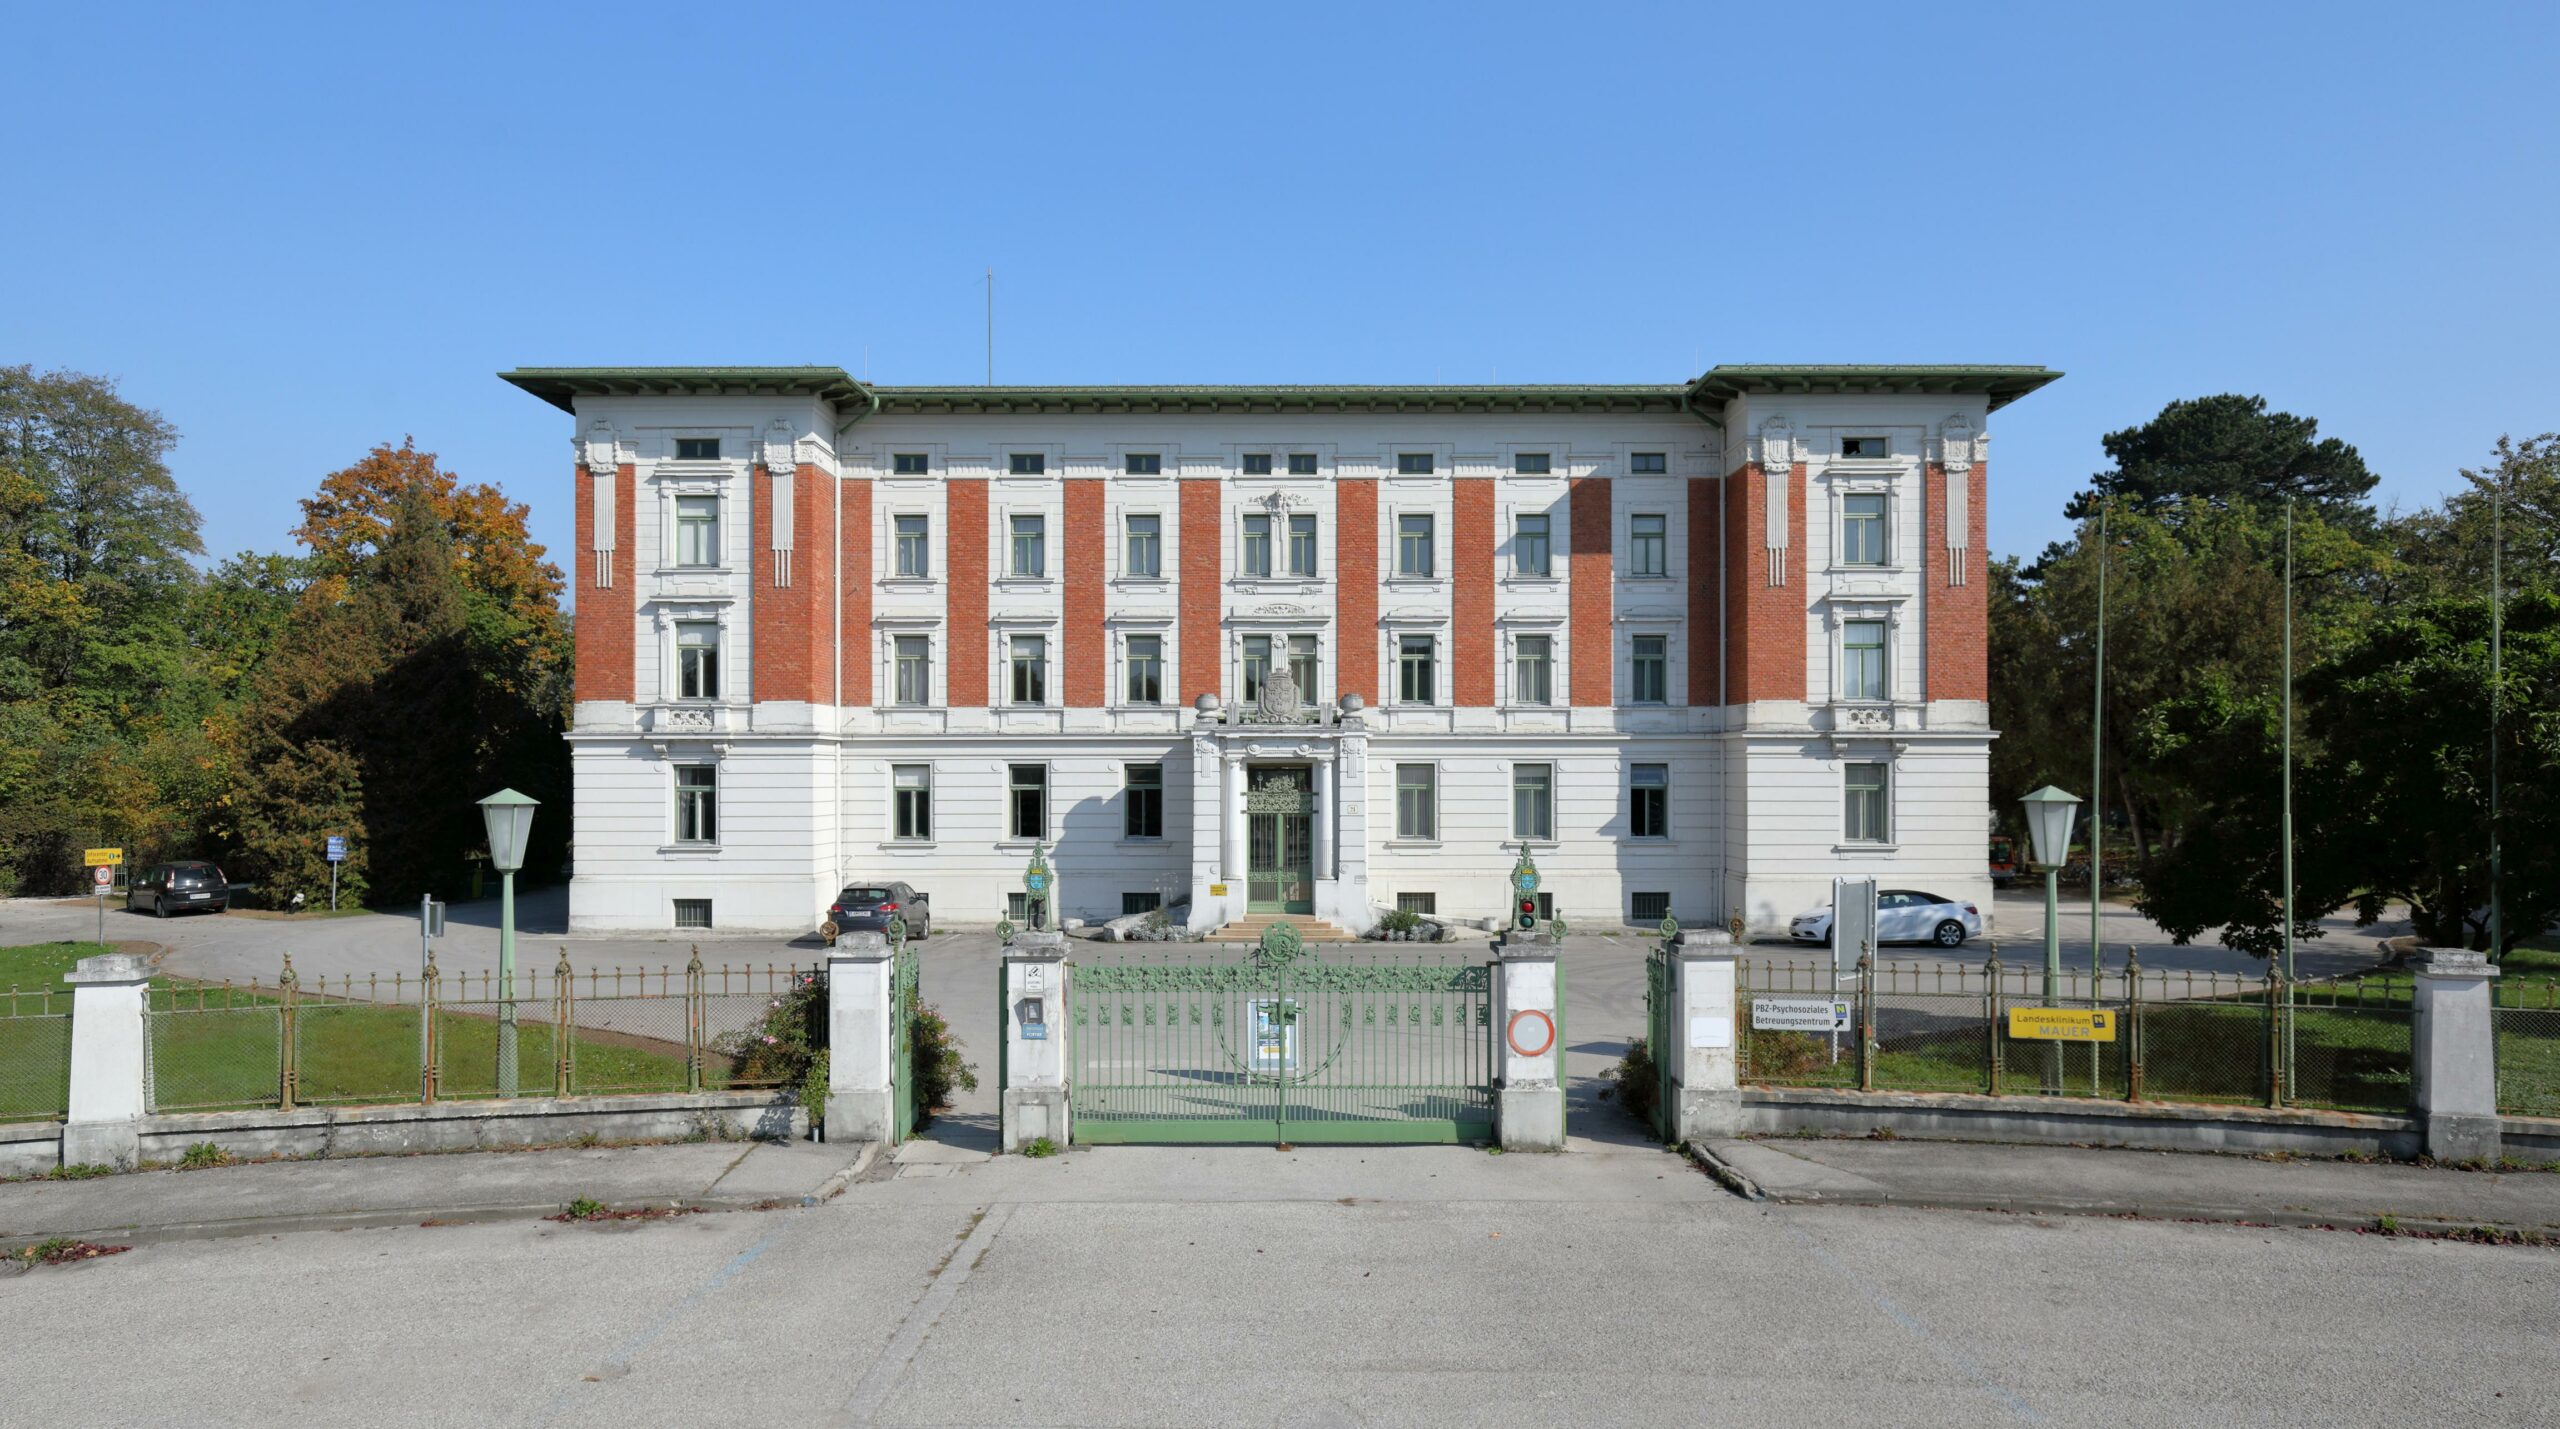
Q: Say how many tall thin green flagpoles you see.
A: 3